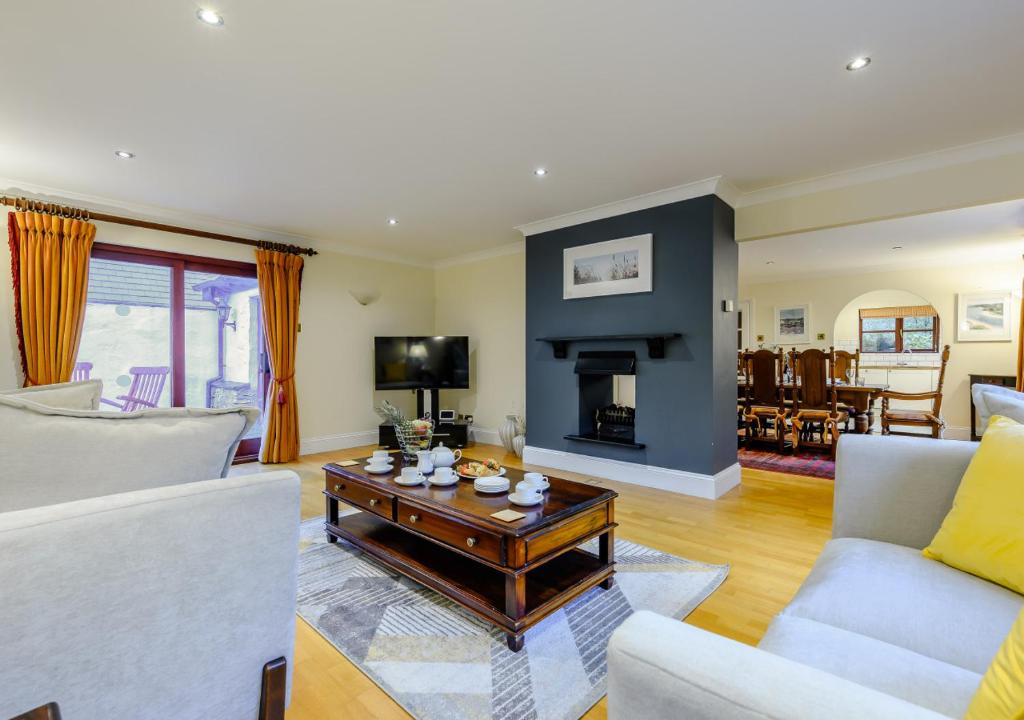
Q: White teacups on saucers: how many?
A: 6